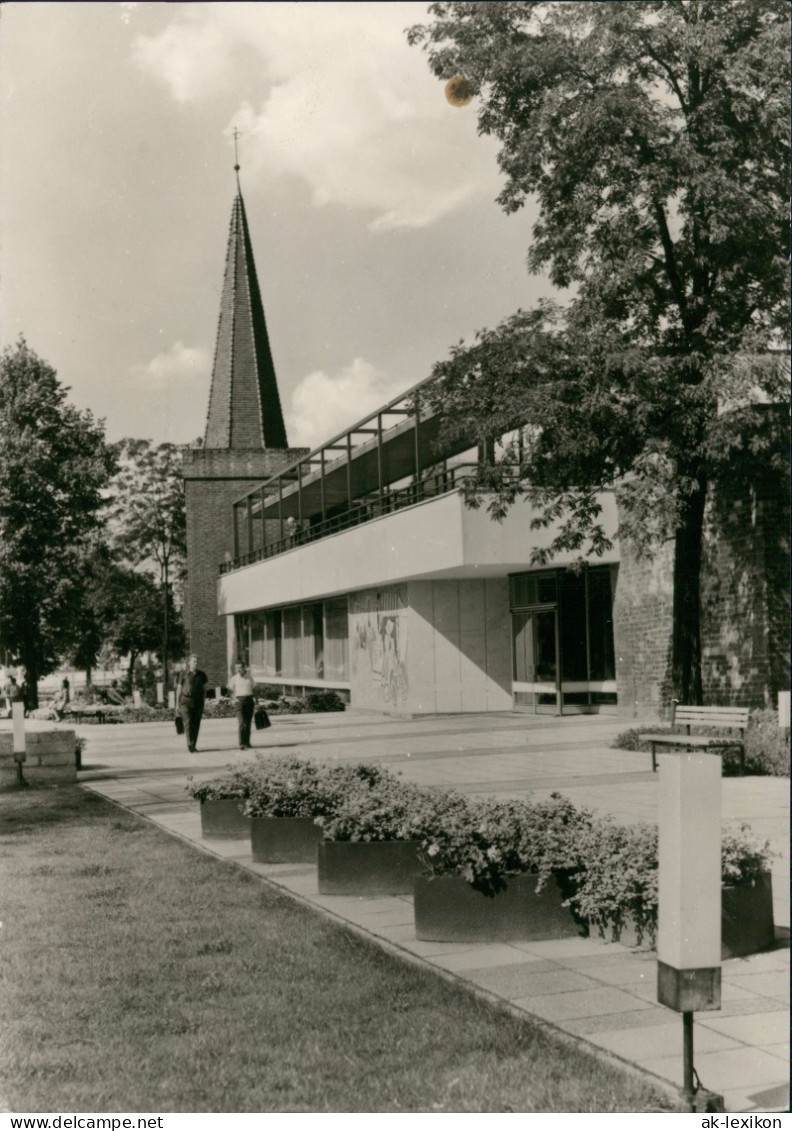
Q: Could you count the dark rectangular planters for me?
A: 5